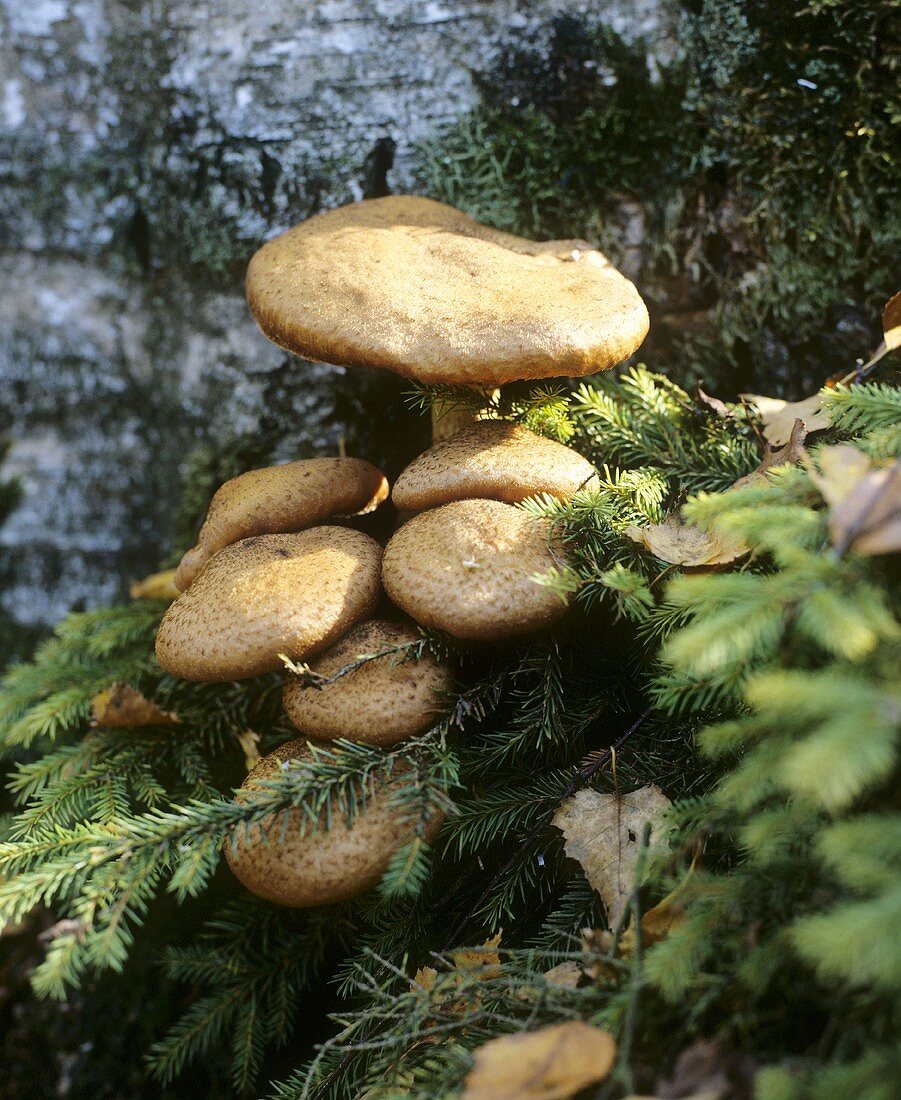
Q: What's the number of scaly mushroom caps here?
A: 7